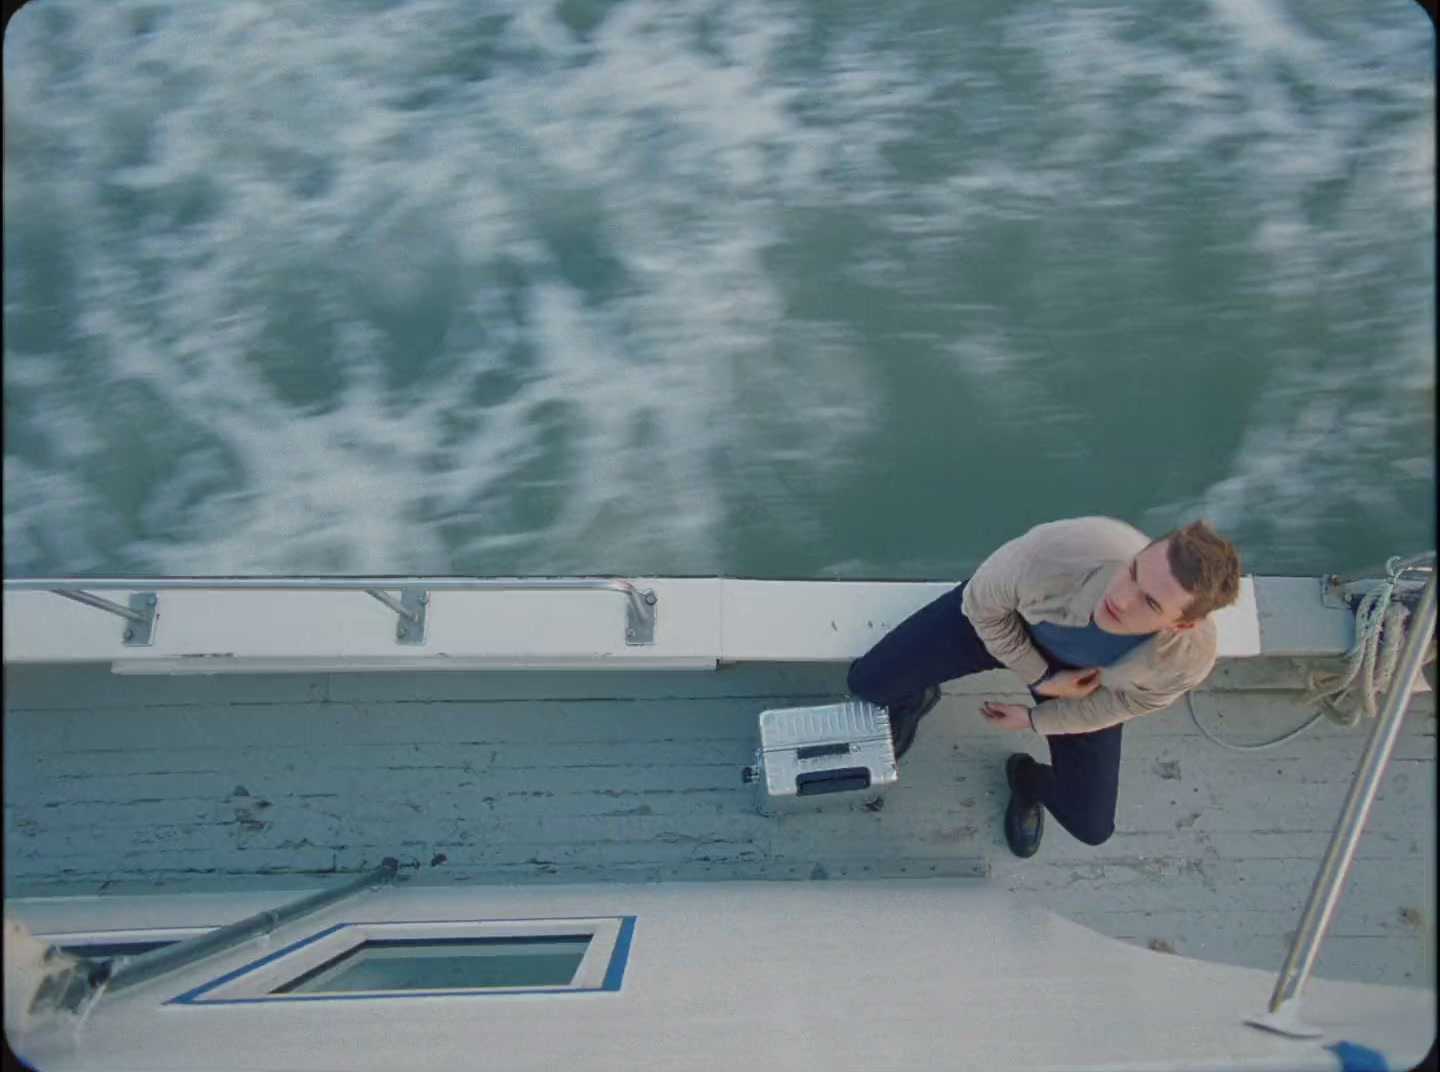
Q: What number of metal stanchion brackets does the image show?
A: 3